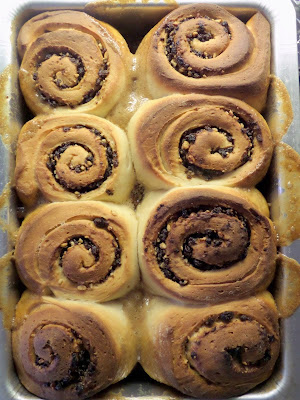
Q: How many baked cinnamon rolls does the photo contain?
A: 8